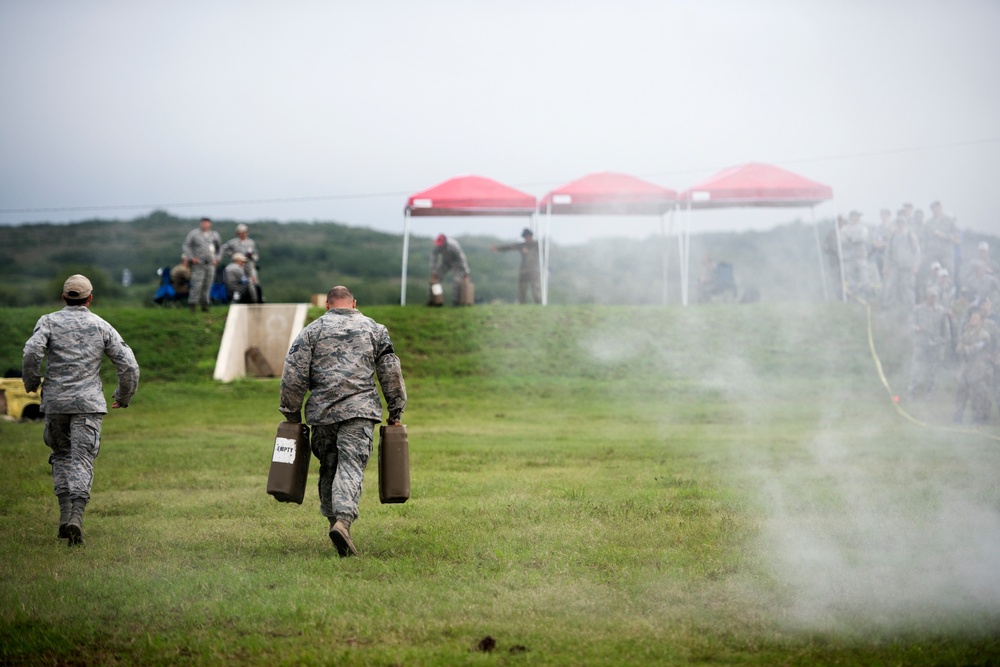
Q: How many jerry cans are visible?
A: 4